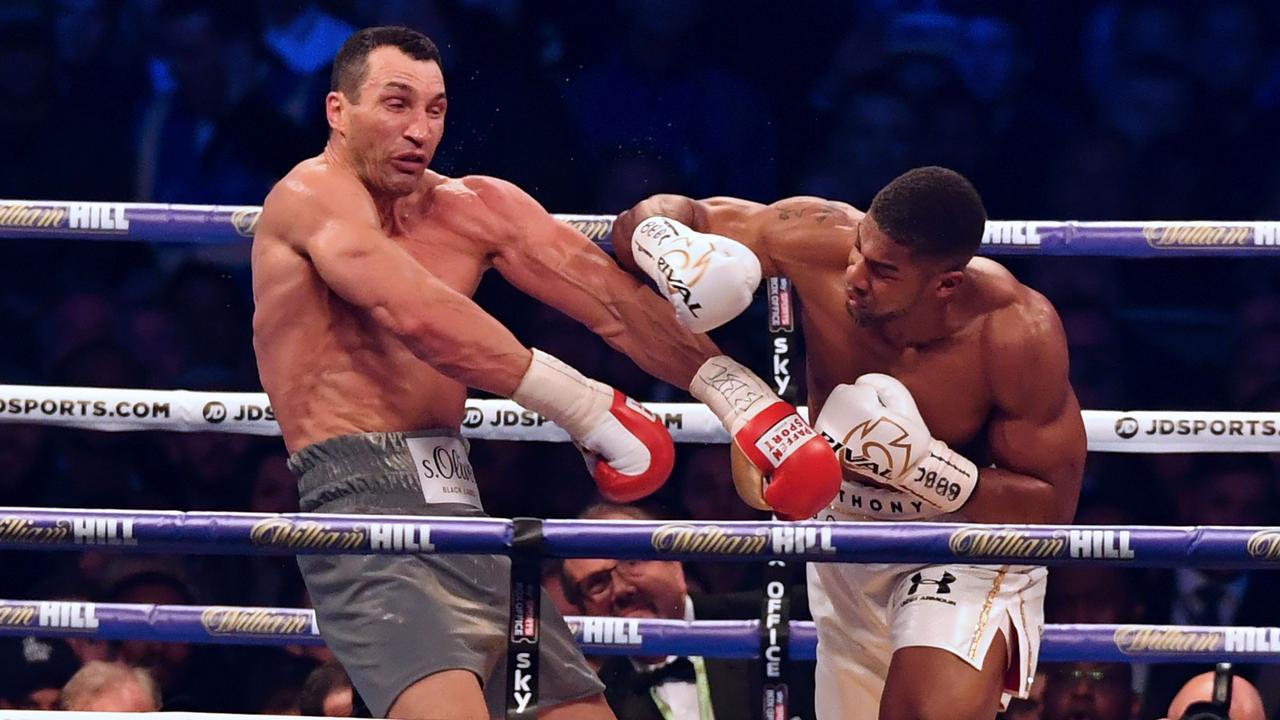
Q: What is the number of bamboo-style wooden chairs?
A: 0